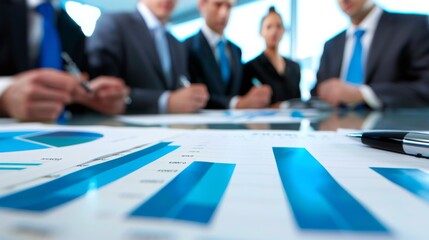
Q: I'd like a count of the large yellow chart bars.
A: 0